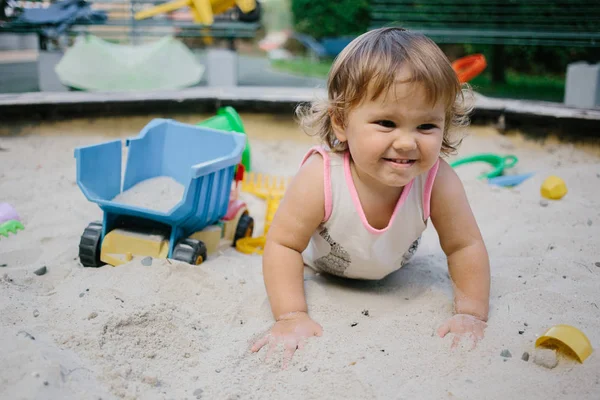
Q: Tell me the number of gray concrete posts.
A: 3